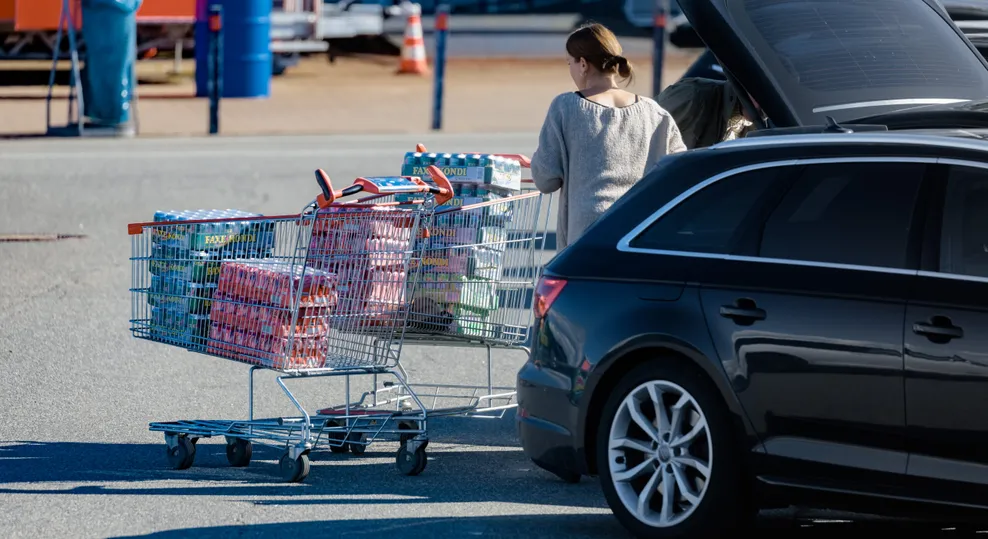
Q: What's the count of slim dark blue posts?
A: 3